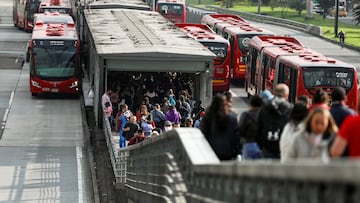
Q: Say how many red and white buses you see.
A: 7